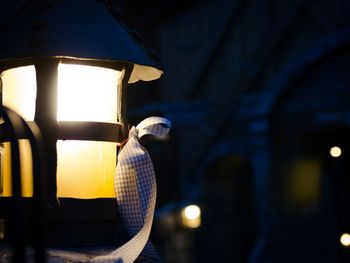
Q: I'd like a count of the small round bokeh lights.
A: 3